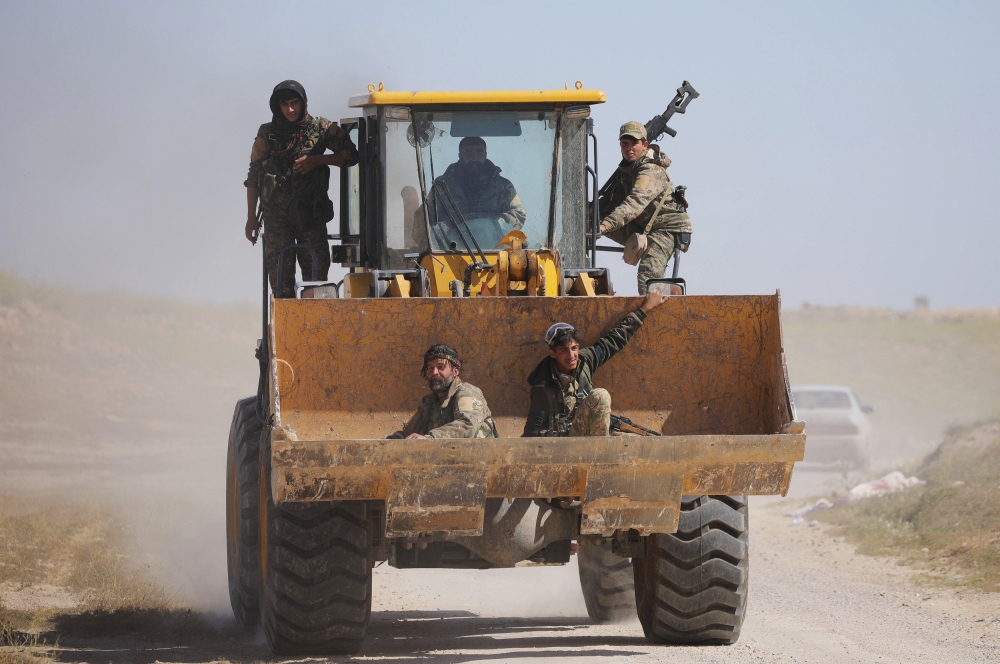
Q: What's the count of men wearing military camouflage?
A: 5